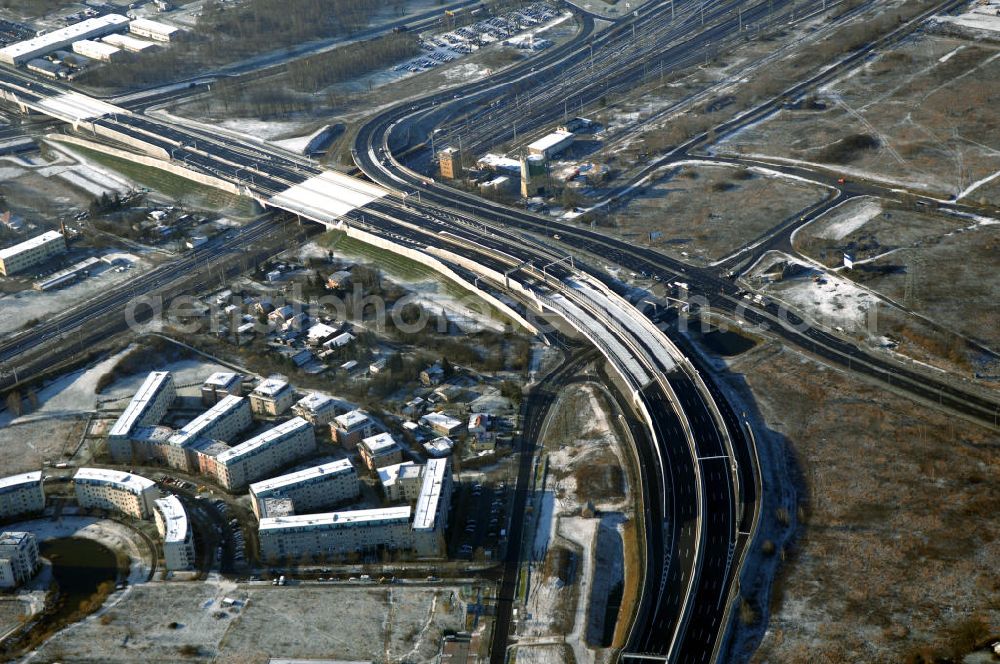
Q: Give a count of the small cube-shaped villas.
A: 5